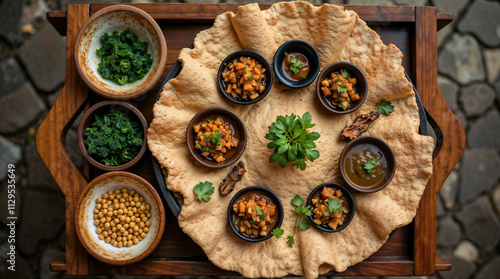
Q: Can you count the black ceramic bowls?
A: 4